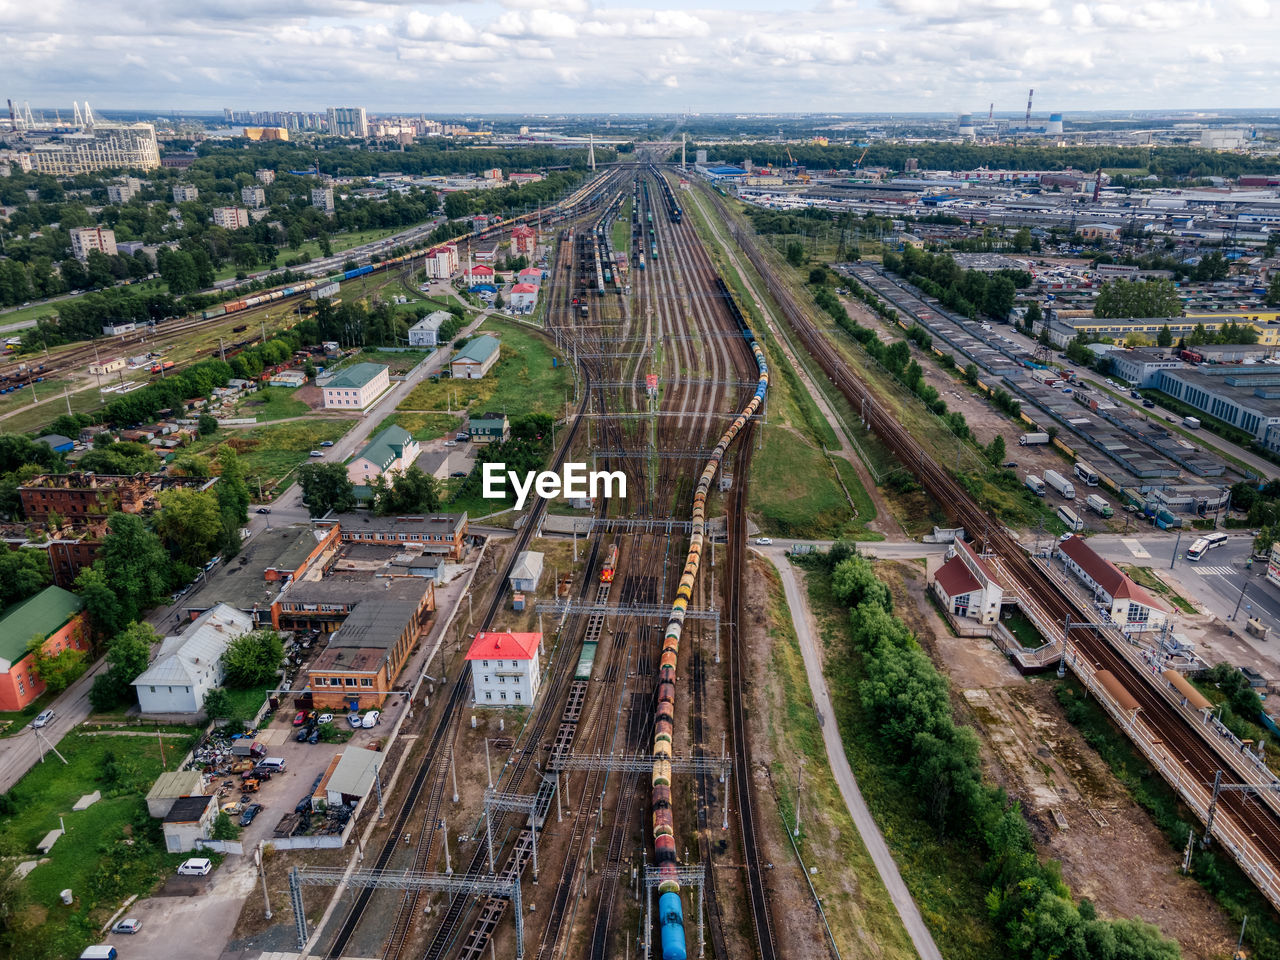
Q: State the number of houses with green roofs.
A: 5